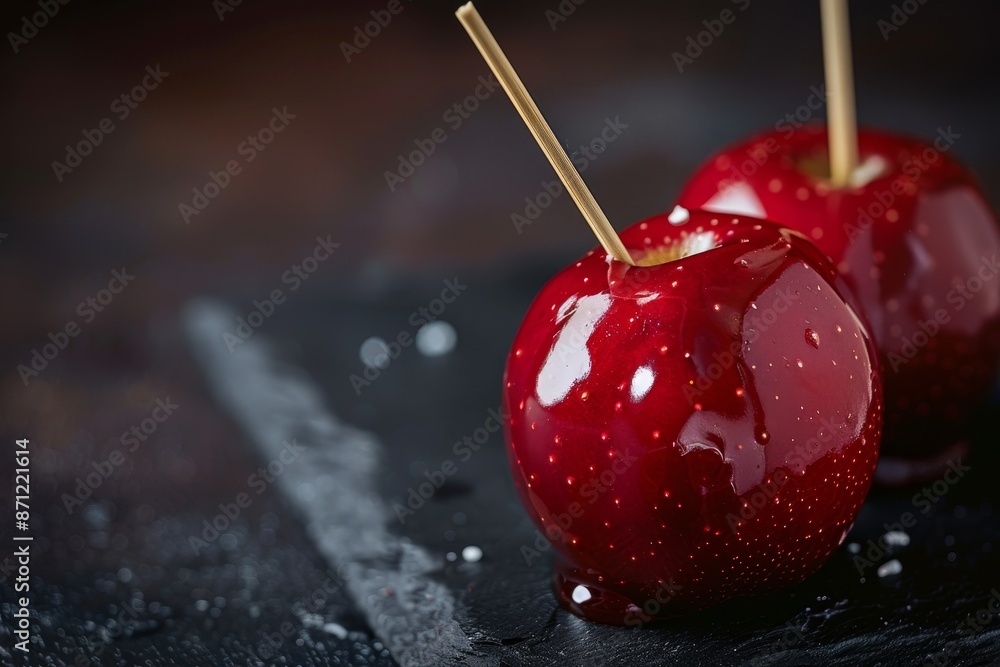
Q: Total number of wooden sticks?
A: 2